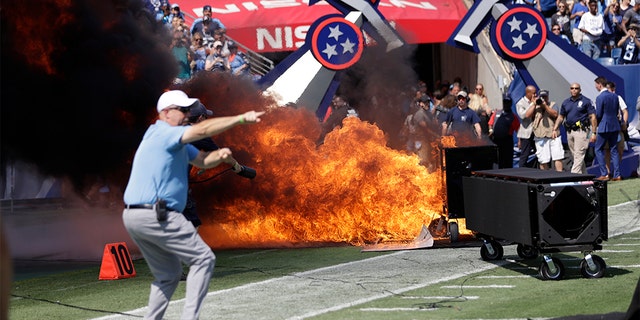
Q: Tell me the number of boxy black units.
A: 2